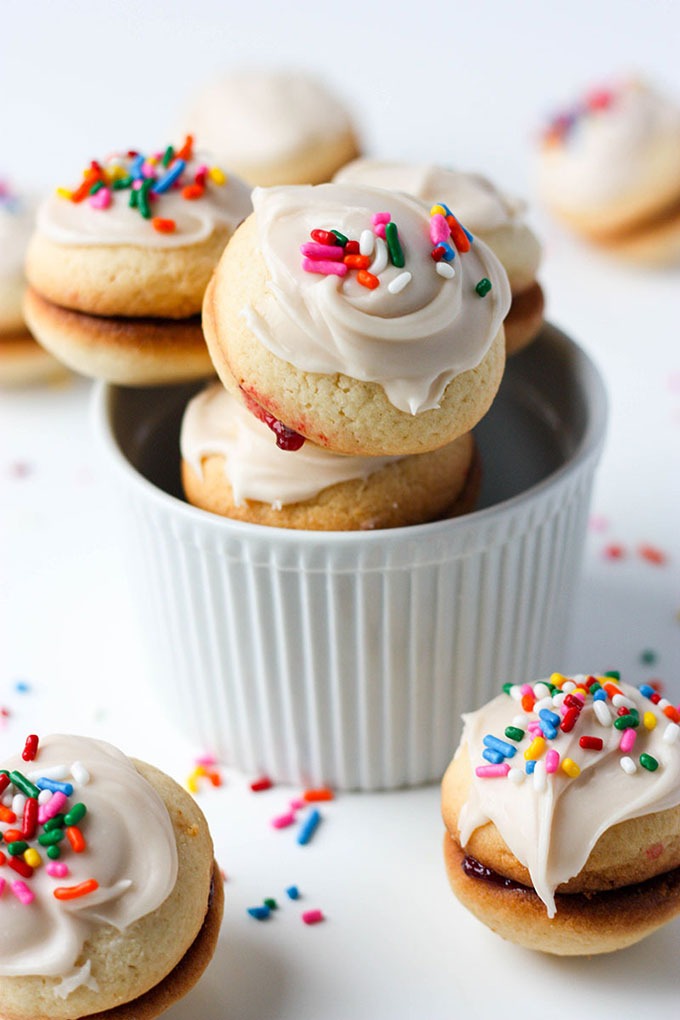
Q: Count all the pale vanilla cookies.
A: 9